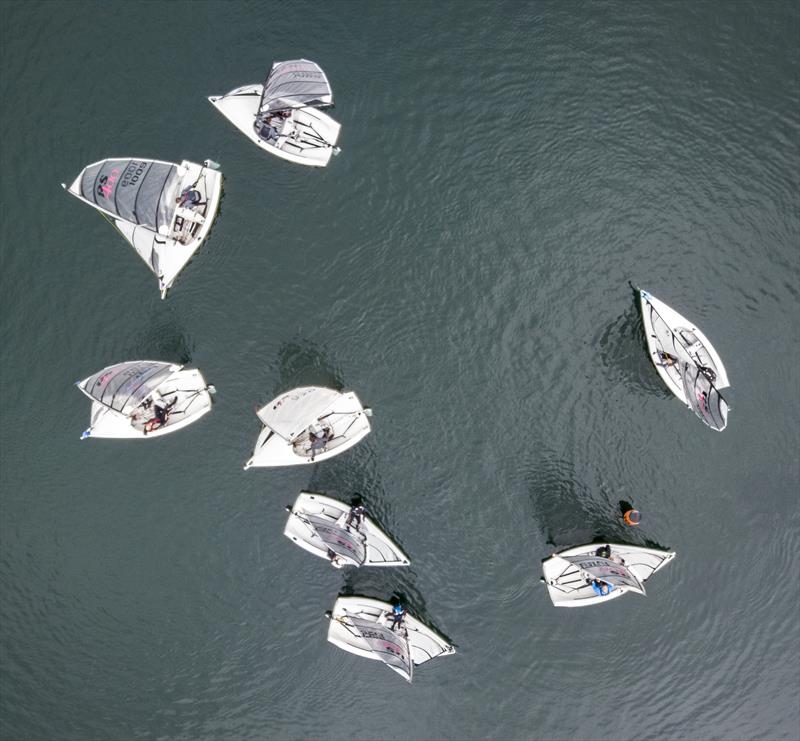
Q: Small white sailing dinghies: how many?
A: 8